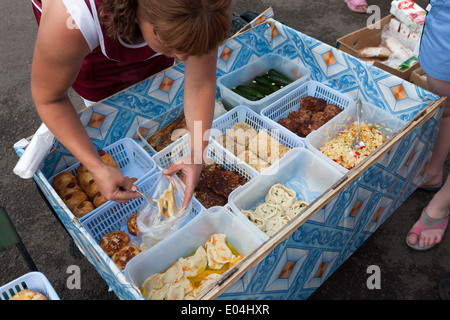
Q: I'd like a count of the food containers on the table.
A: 10